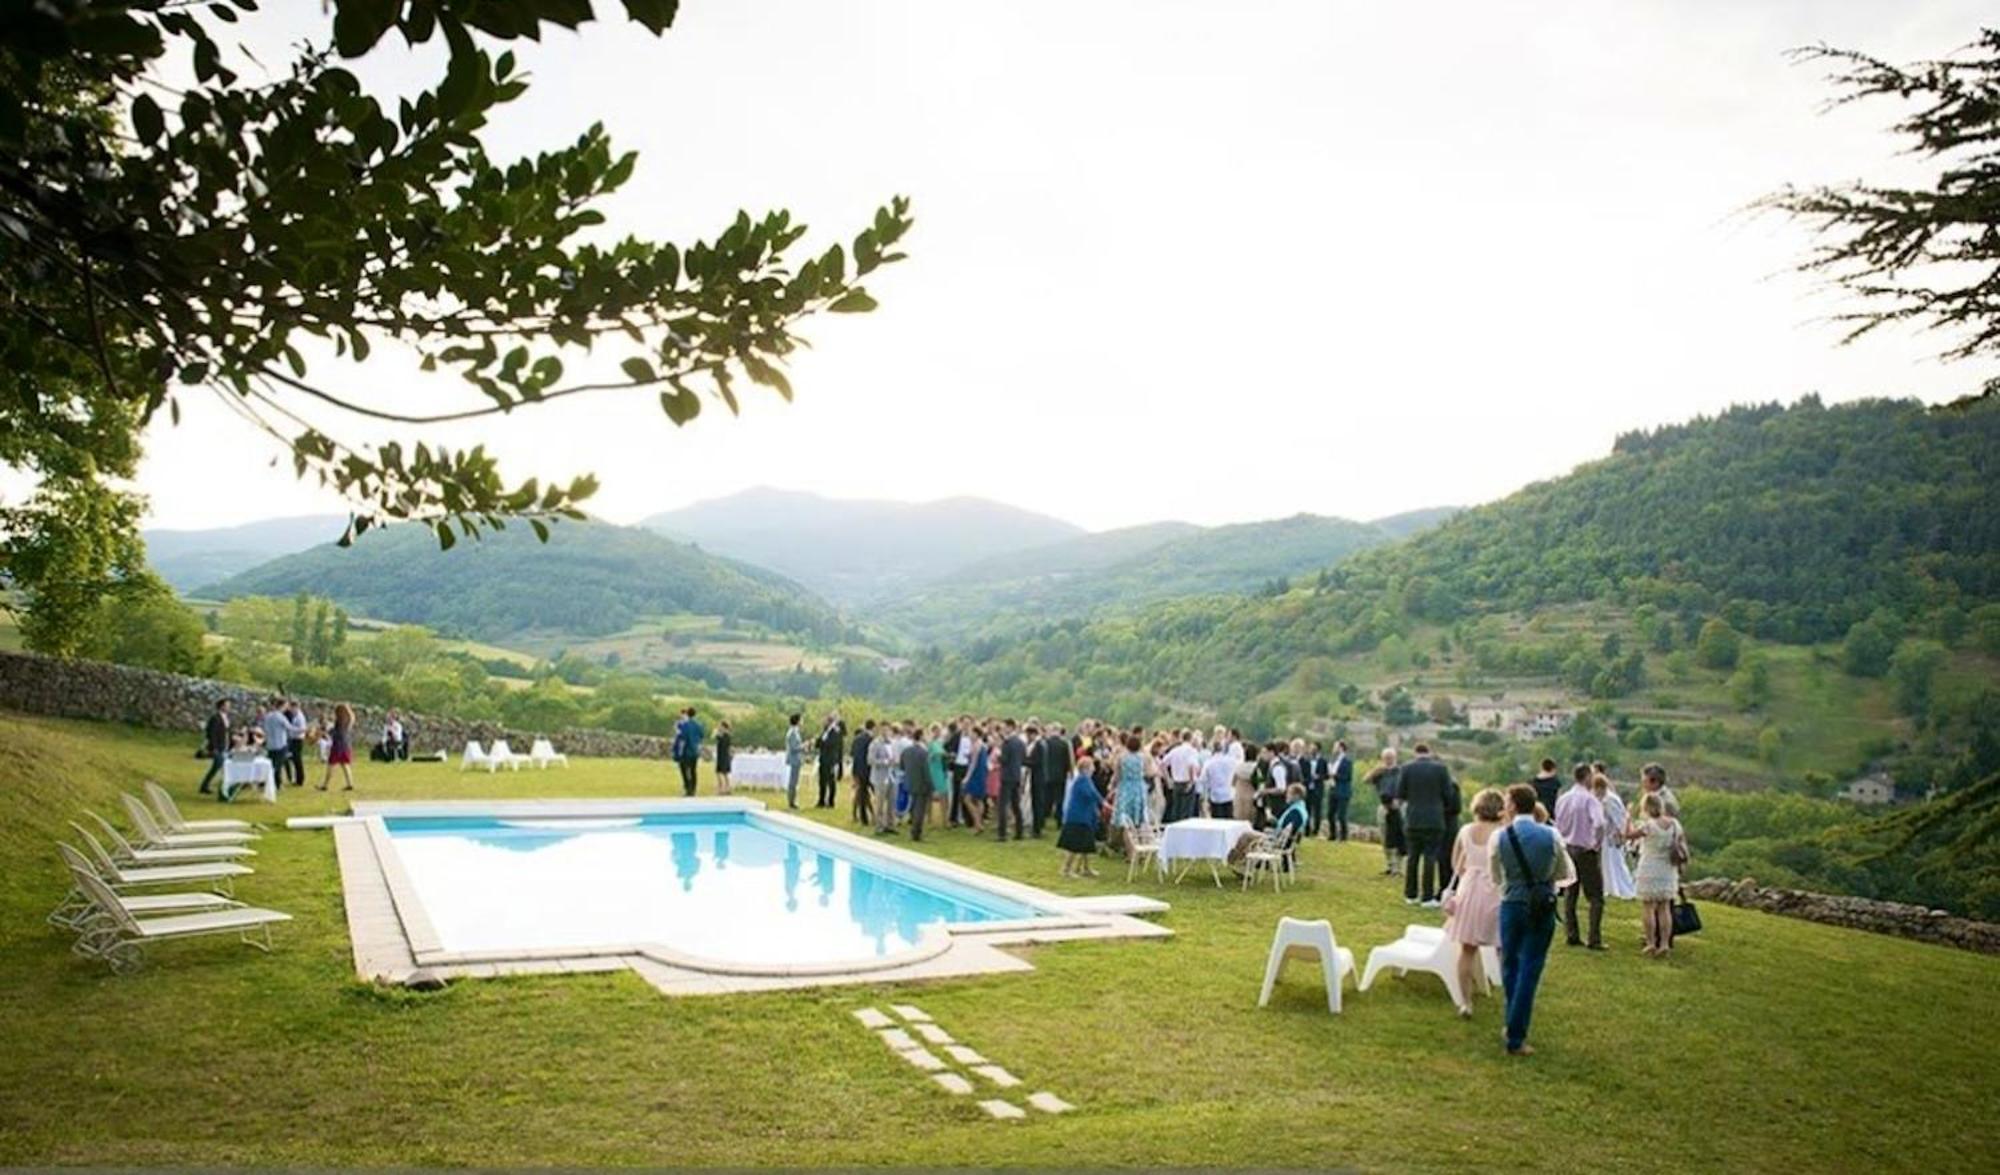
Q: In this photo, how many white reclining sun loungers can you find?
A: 6